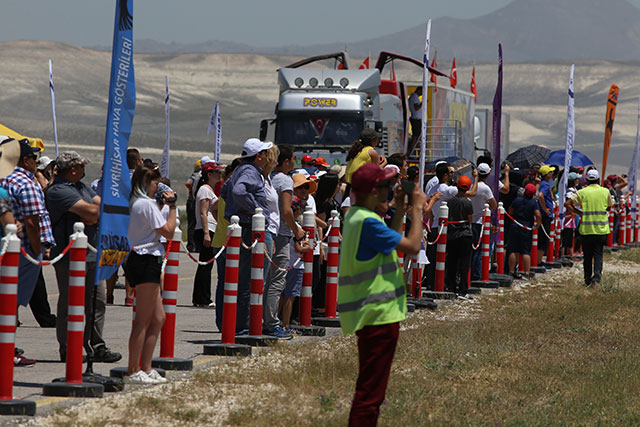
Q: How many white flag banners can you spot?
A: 6